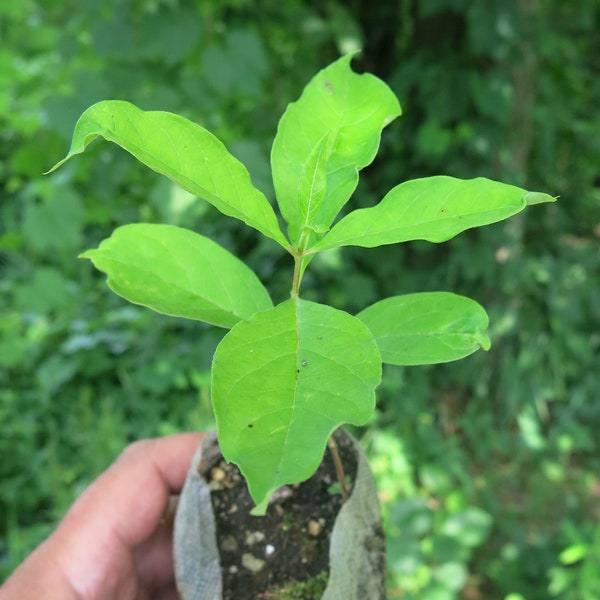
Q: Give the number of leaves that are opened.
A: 6